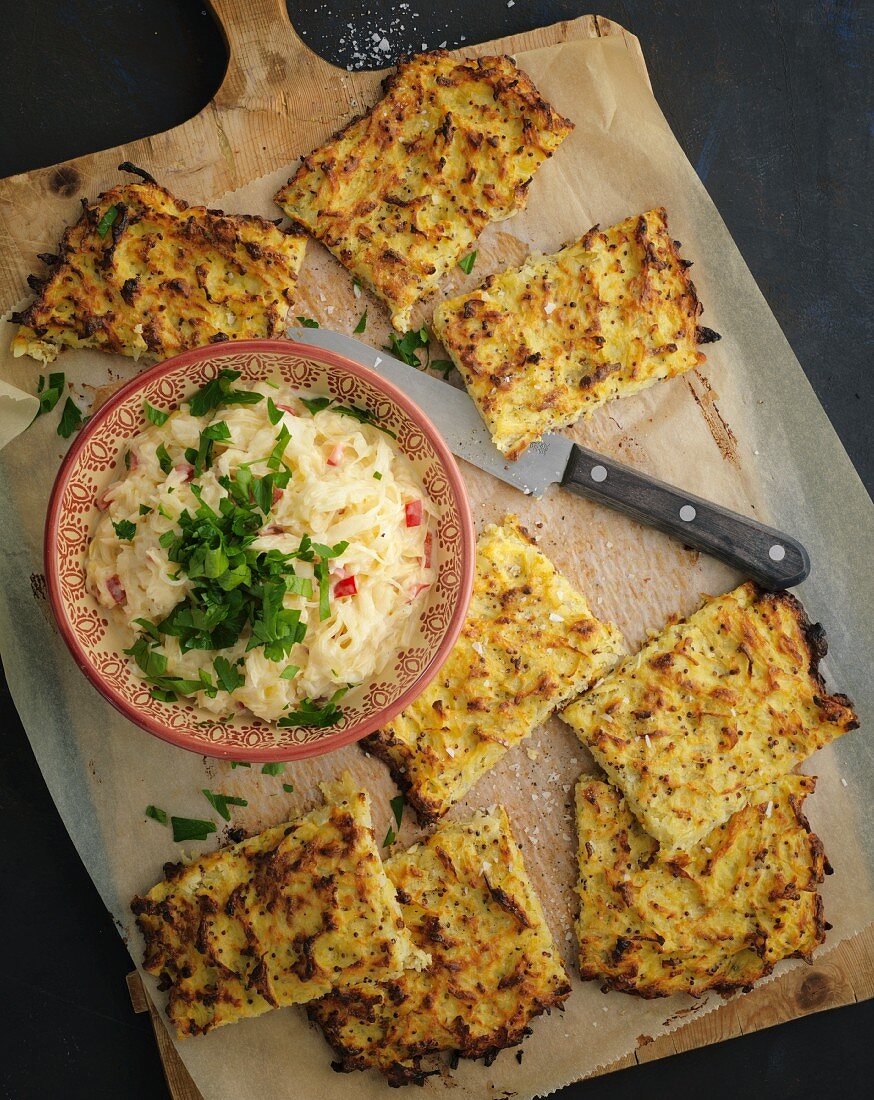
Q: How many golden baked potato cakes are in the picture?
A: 8